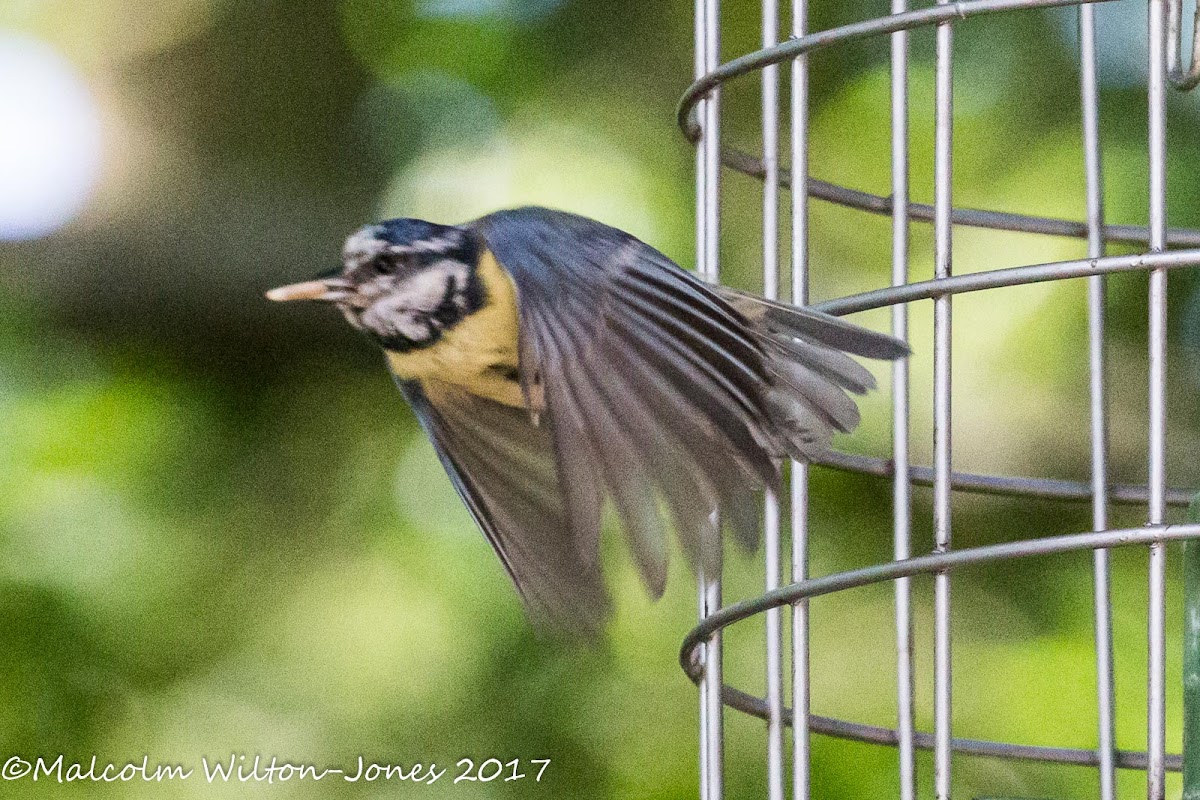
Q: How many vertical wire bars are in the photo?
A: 8